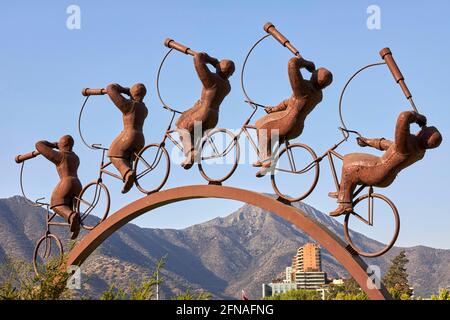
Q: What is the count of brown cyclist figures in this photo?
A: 5